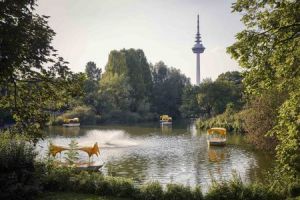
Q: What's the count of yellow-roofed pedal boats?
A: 4